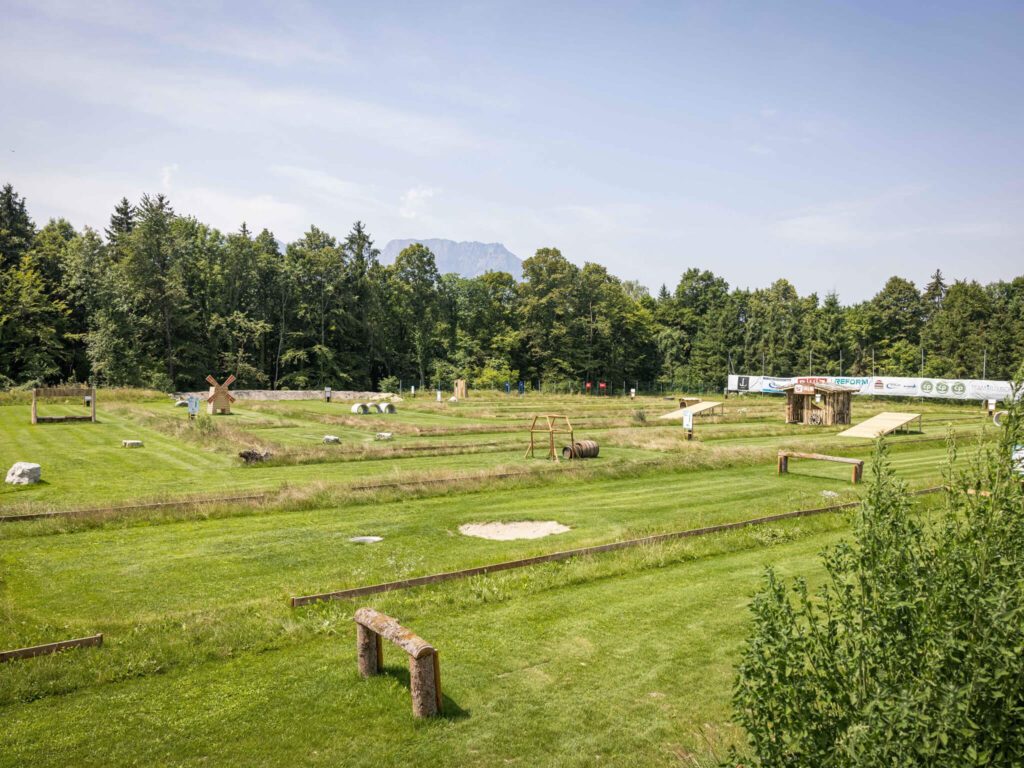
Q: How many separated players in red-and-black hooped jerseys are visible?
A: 0